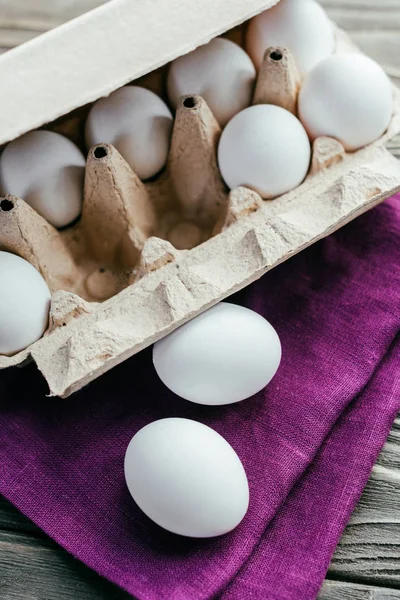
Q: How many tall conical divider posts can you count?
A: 4